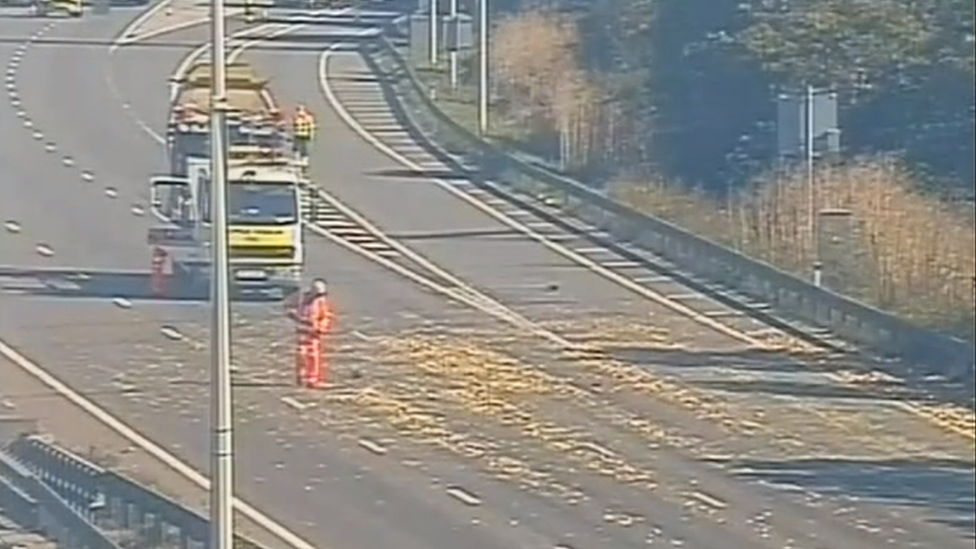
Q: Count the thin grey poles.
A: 5